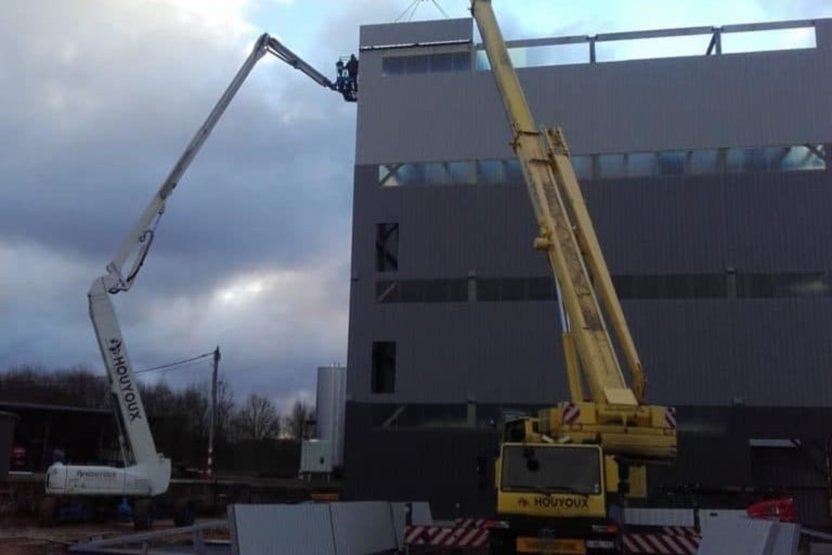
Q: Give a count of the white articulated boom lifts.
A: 1